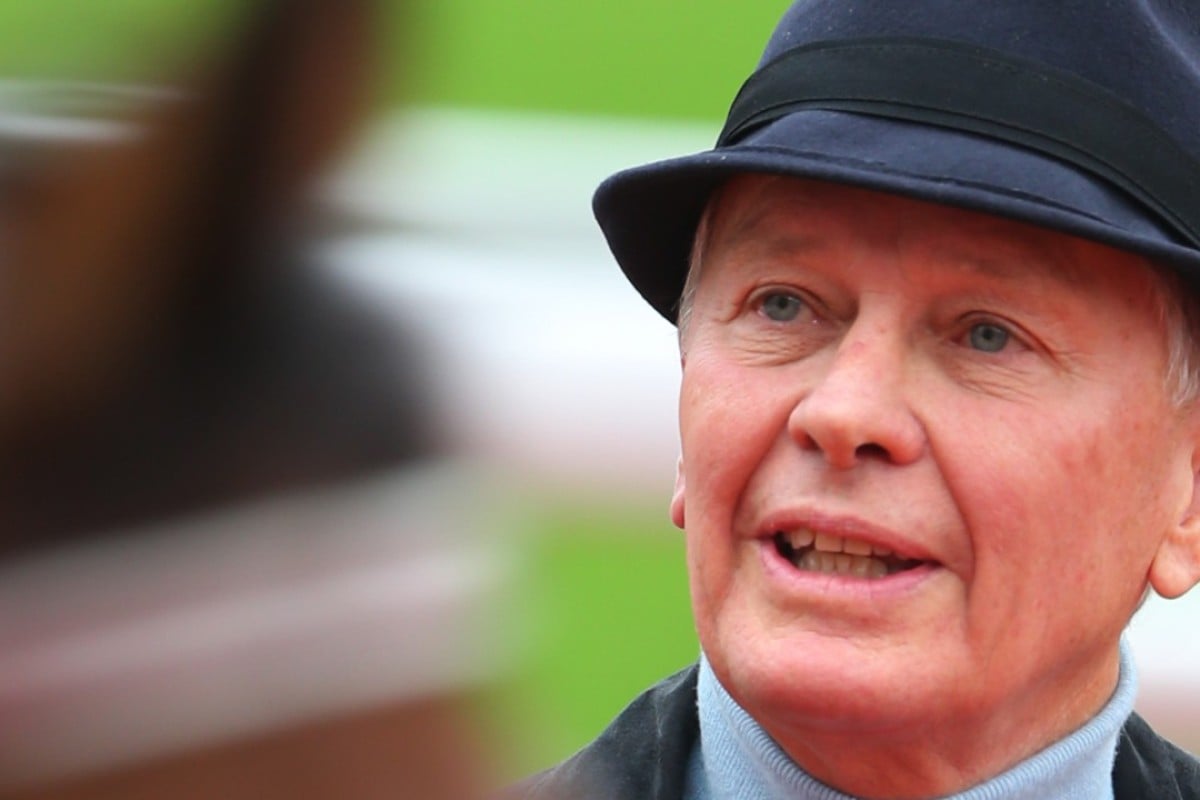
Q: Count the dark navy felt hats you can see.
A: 1